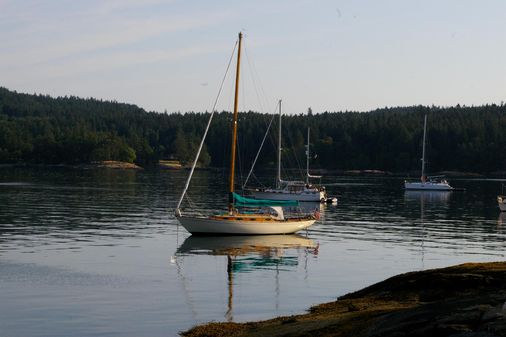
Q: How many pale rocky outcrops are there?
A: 2